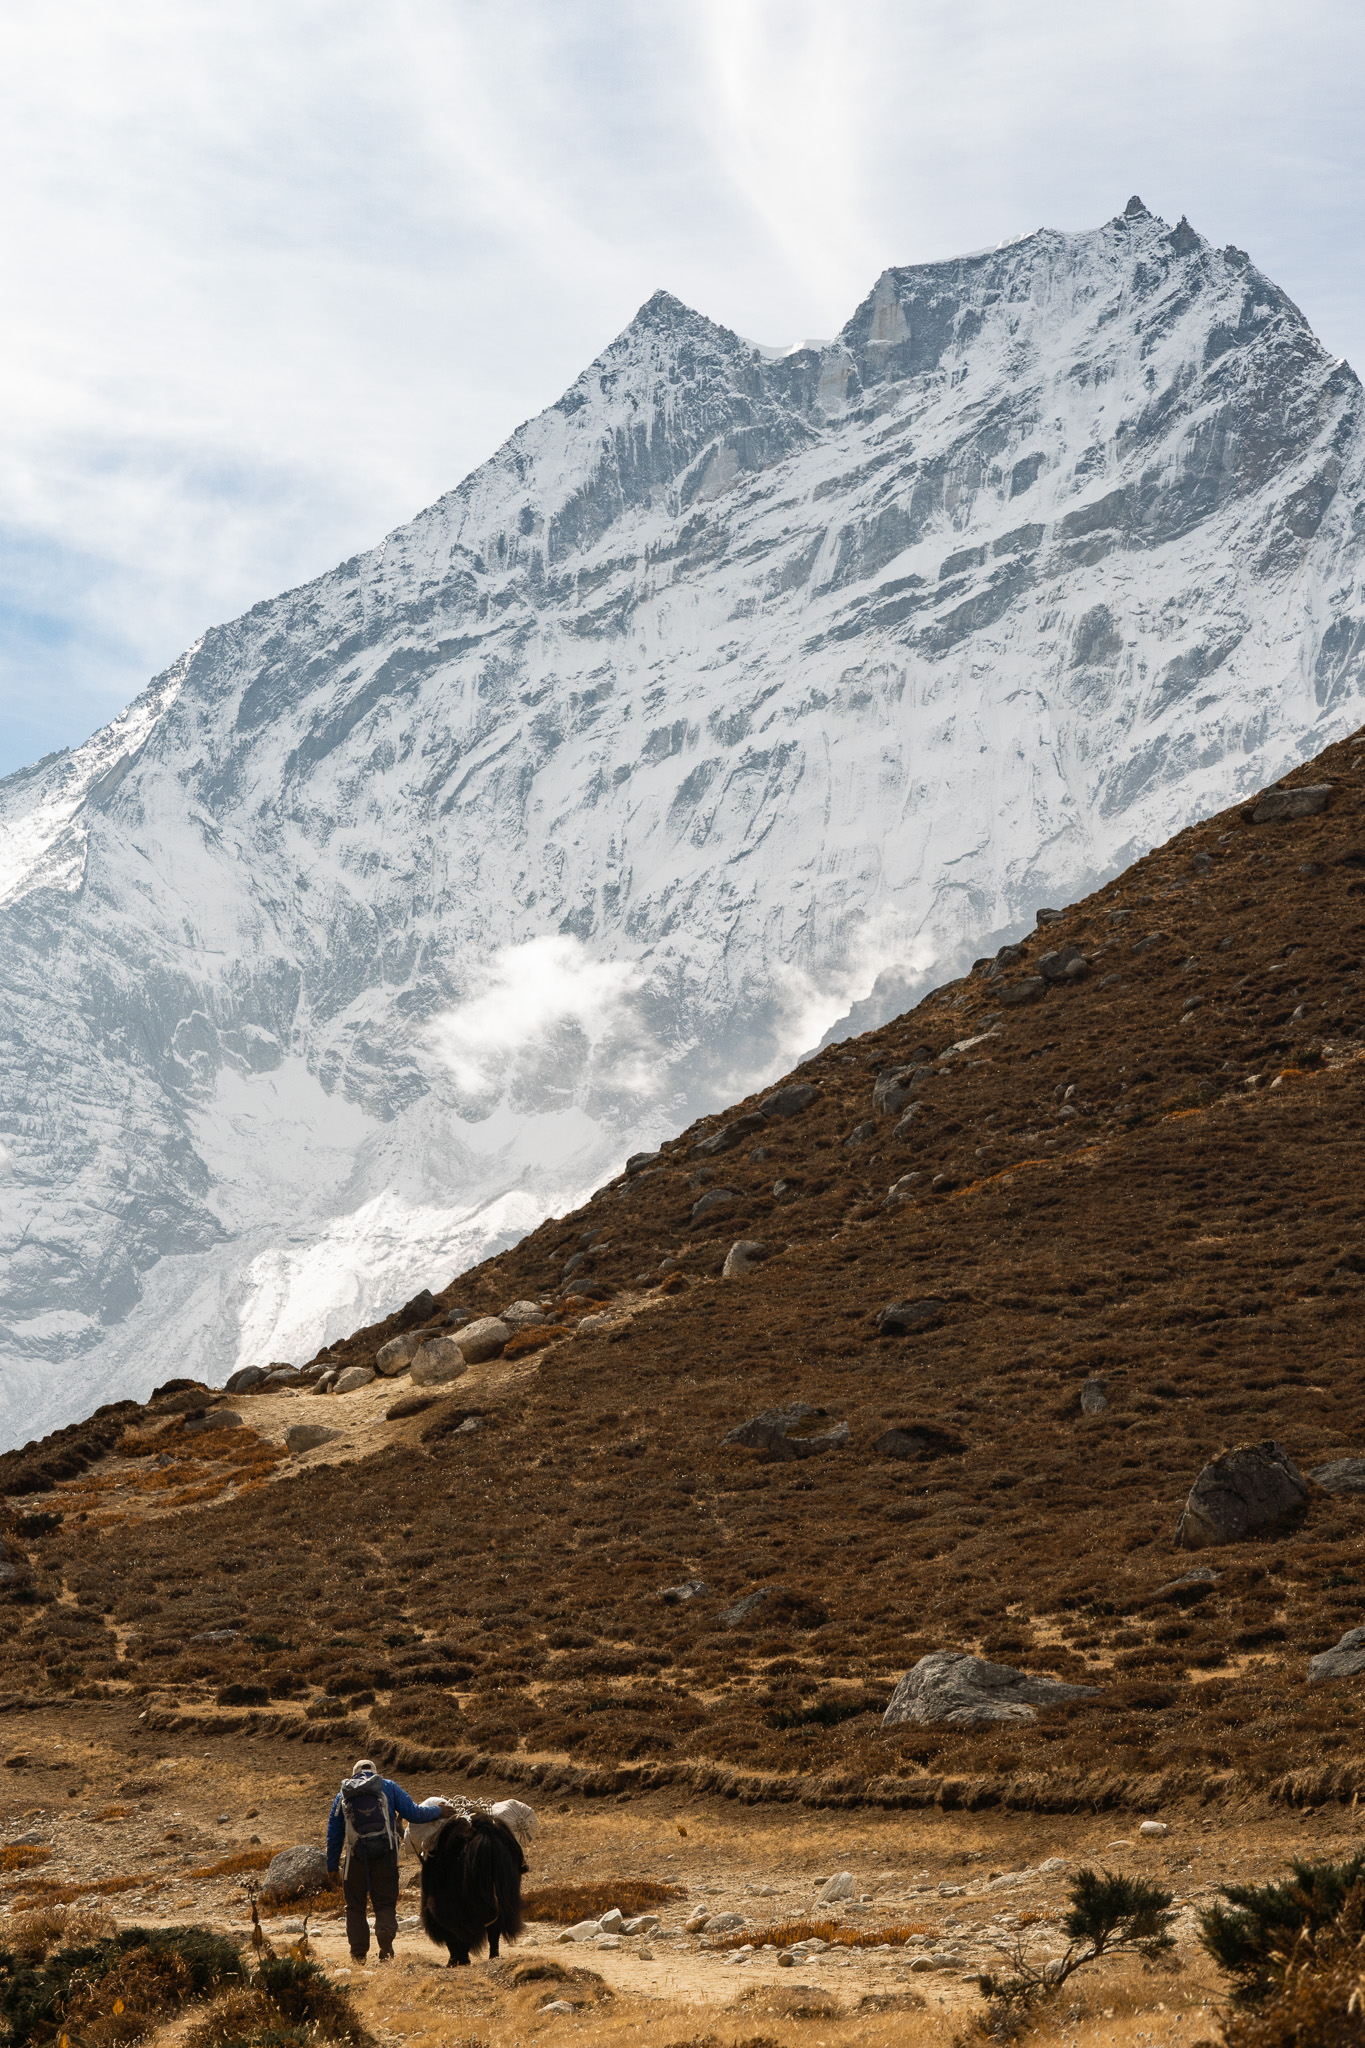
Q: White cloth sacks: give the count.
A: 2